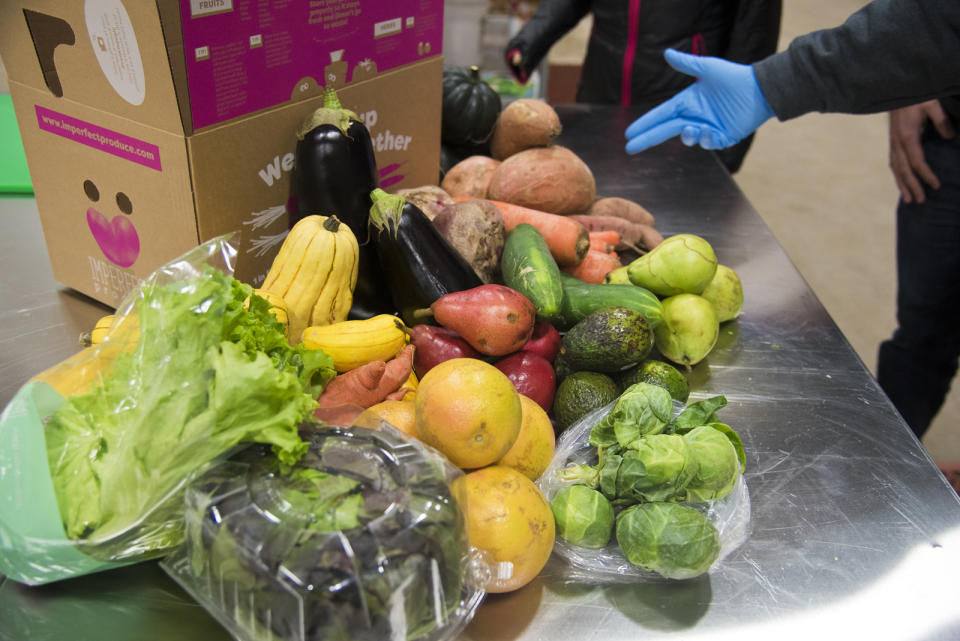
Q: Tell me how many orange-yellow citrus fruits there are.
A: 4